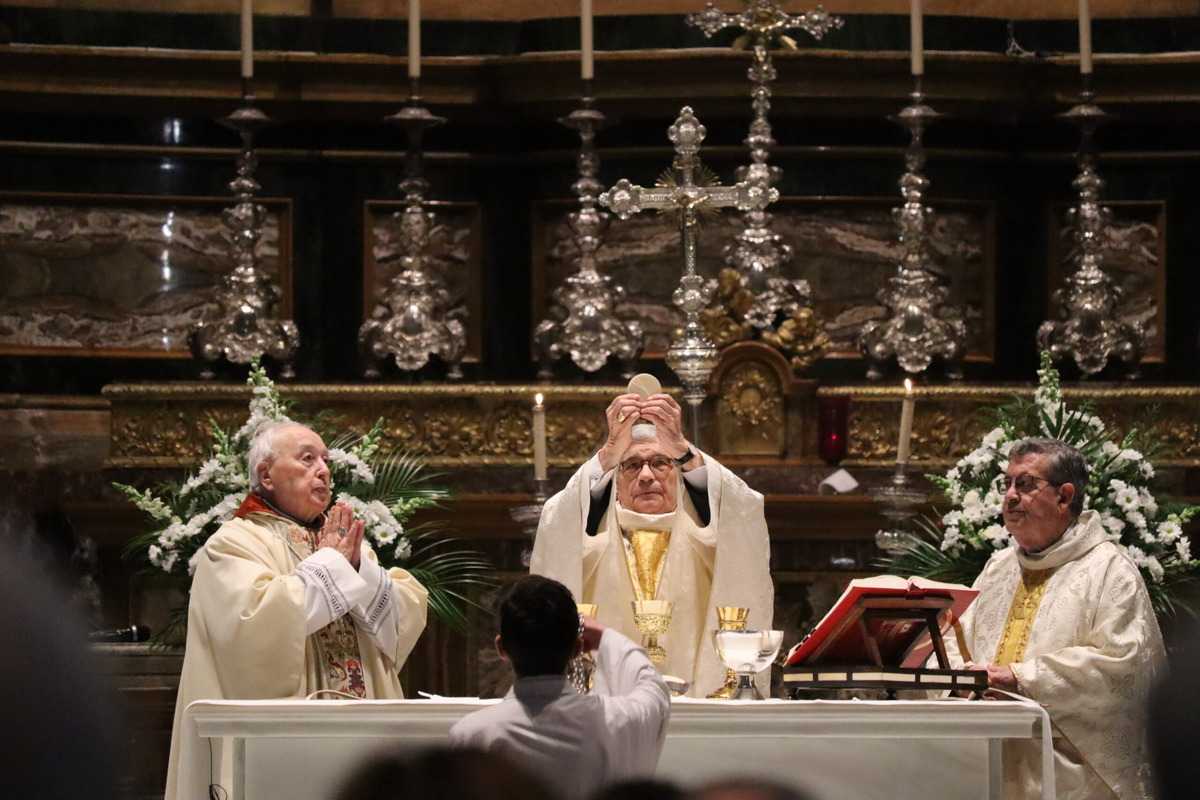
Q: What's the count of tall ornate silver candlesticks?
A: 5